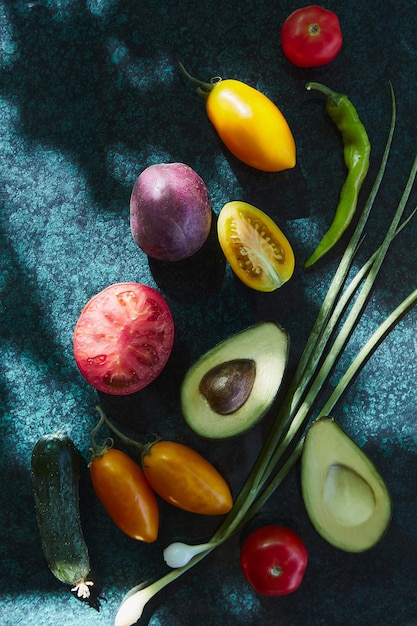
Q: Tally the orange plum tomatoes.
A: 2